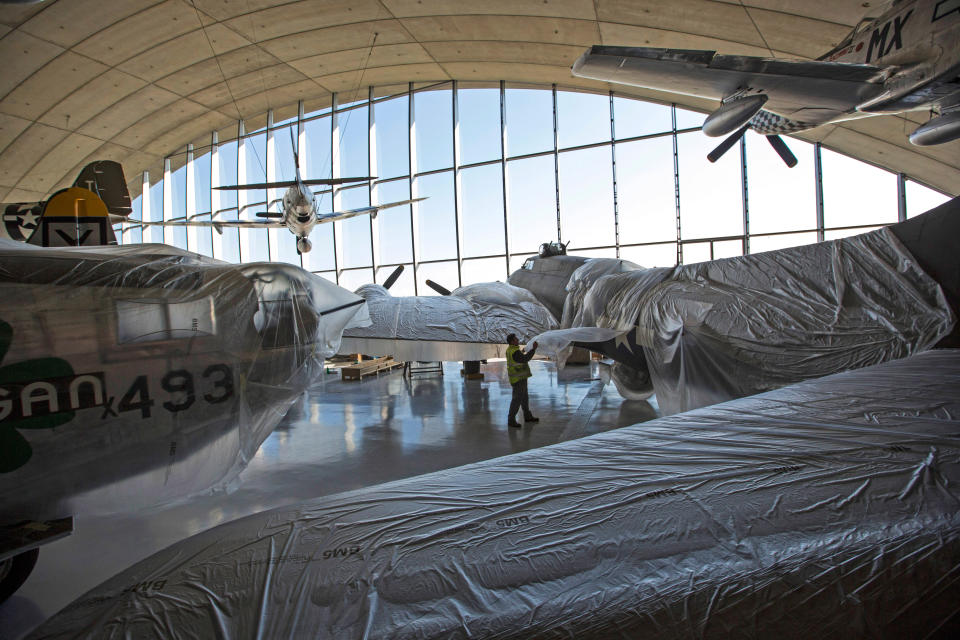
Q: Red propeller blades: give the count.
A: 0